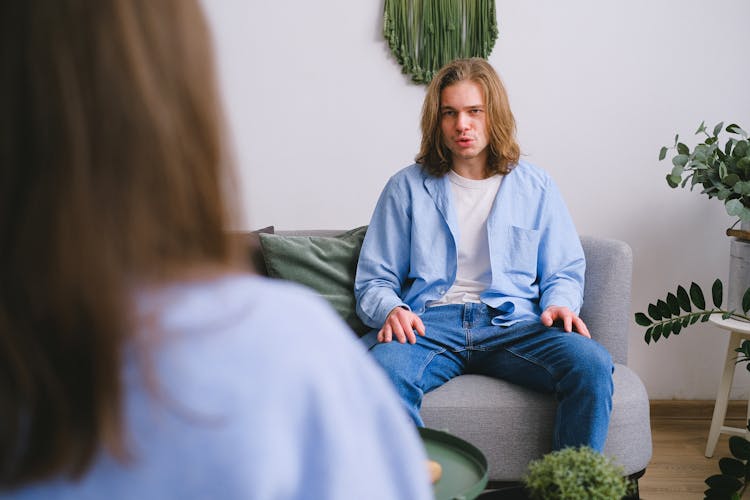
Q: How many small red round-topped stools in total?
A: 0